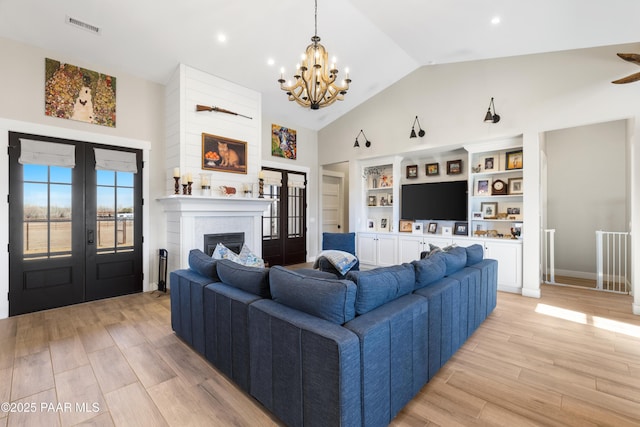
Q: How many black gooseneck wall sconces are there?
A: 3